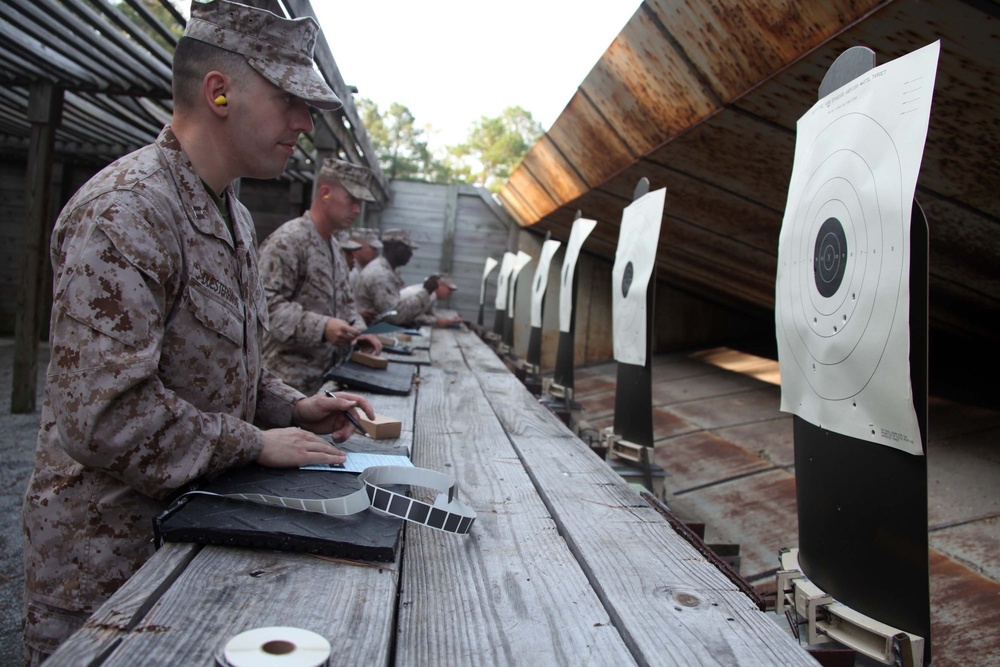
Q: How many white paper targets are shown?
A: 7